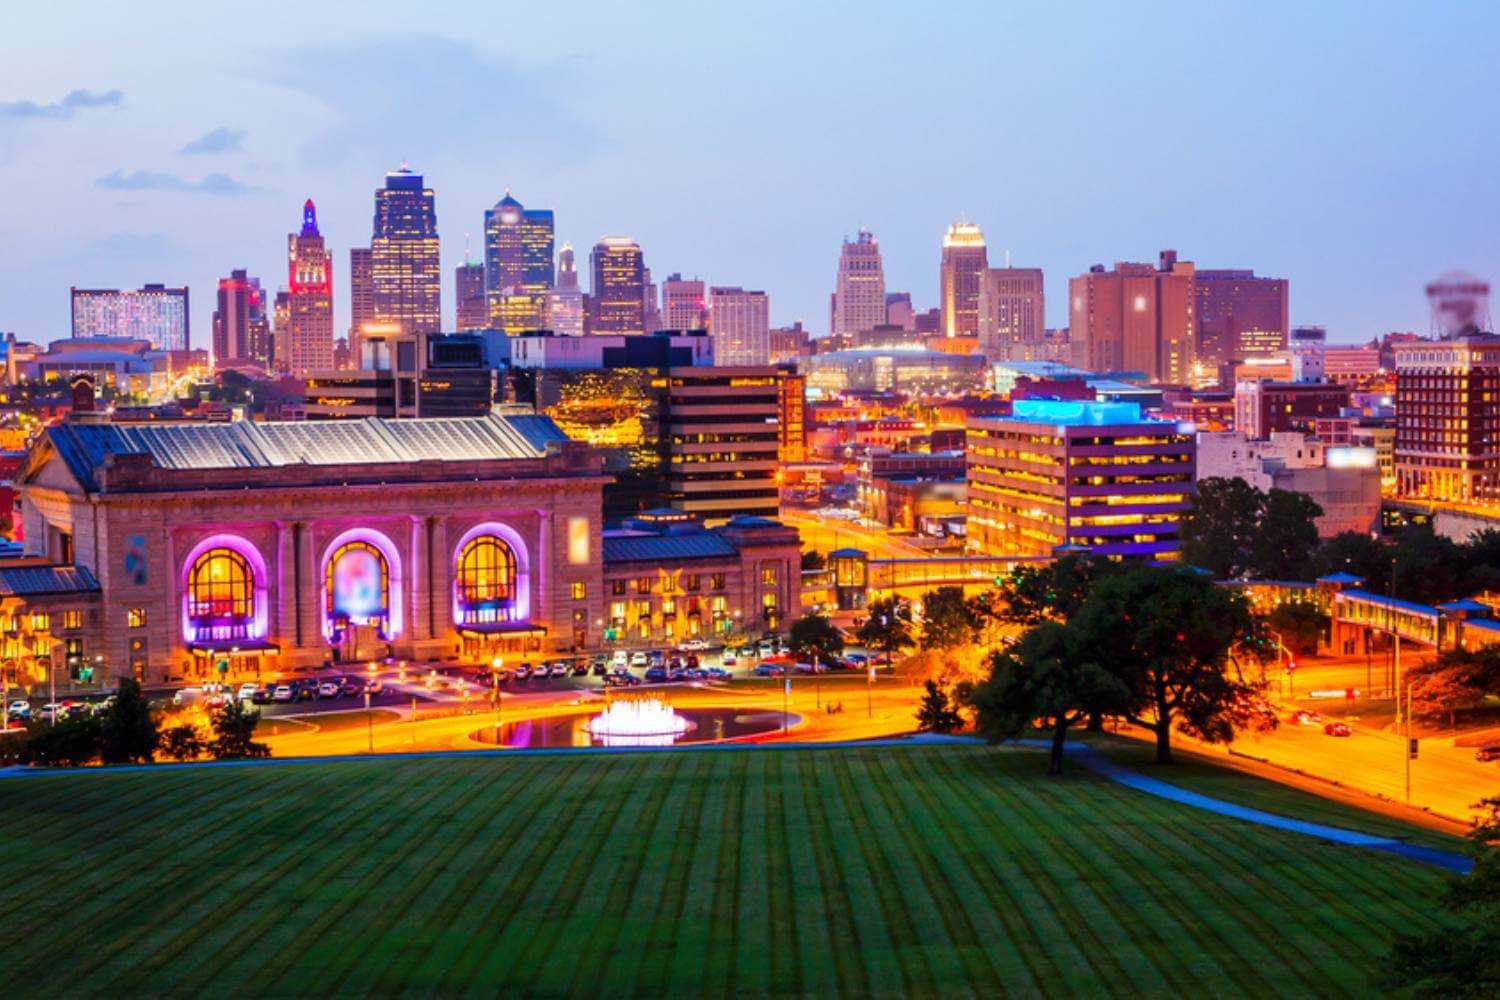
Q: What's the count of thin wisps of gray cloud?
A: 3